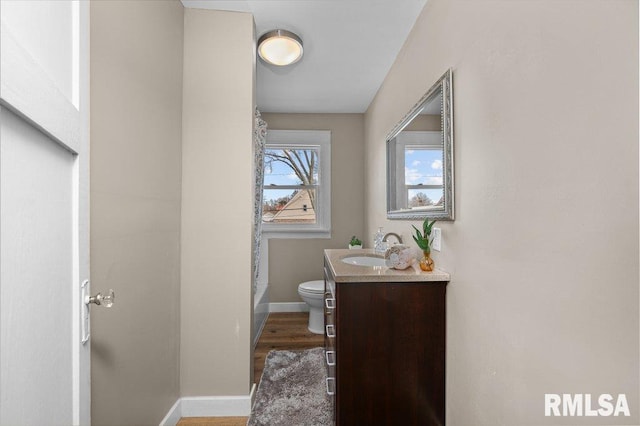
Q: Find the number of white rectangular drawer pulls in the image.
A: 4